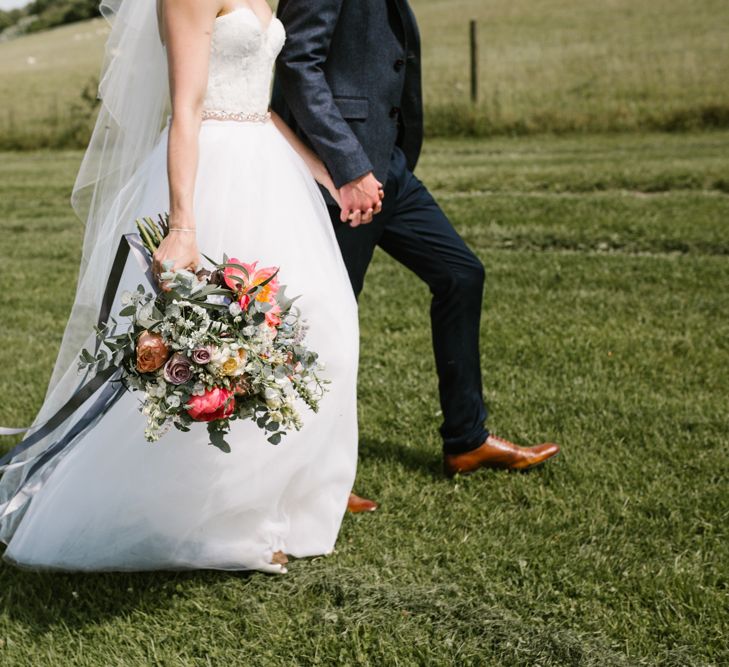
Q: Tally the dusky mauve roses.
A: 2